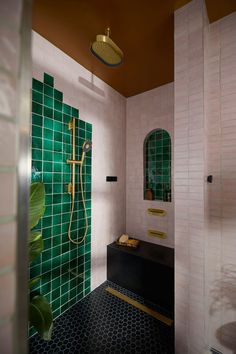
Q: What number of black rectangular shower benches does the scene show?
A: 1